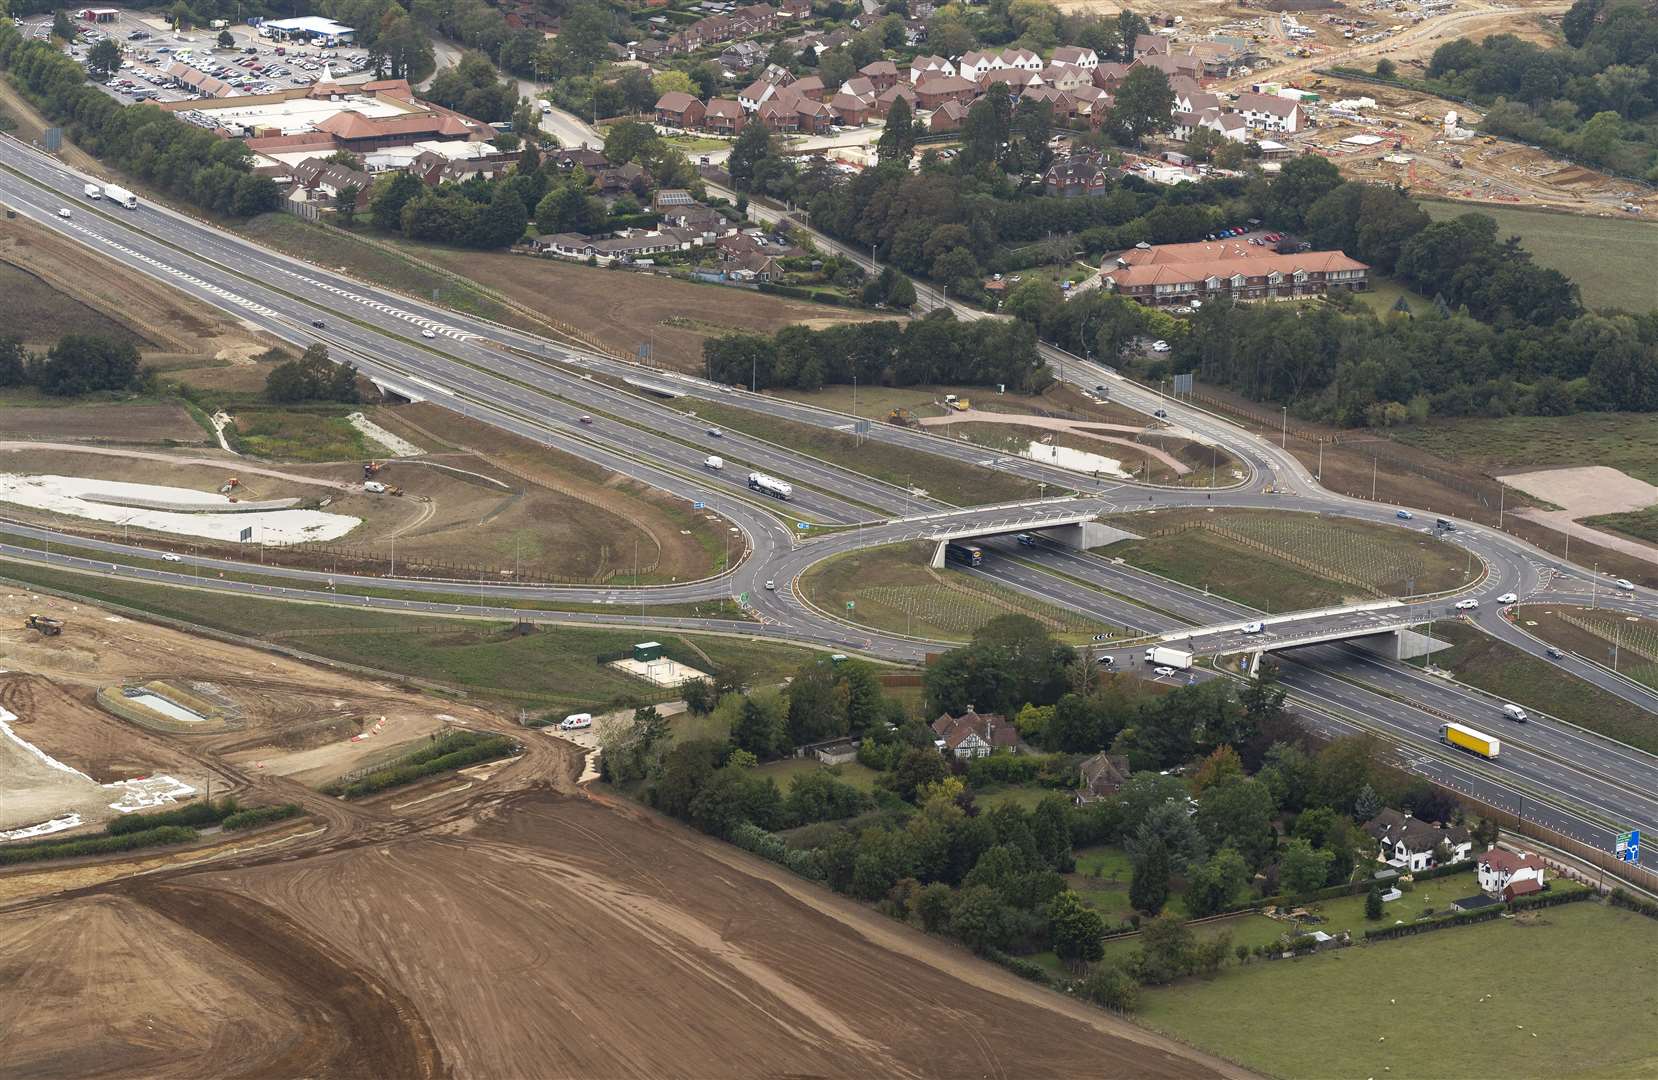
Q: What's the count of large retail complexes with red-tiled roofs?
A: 1